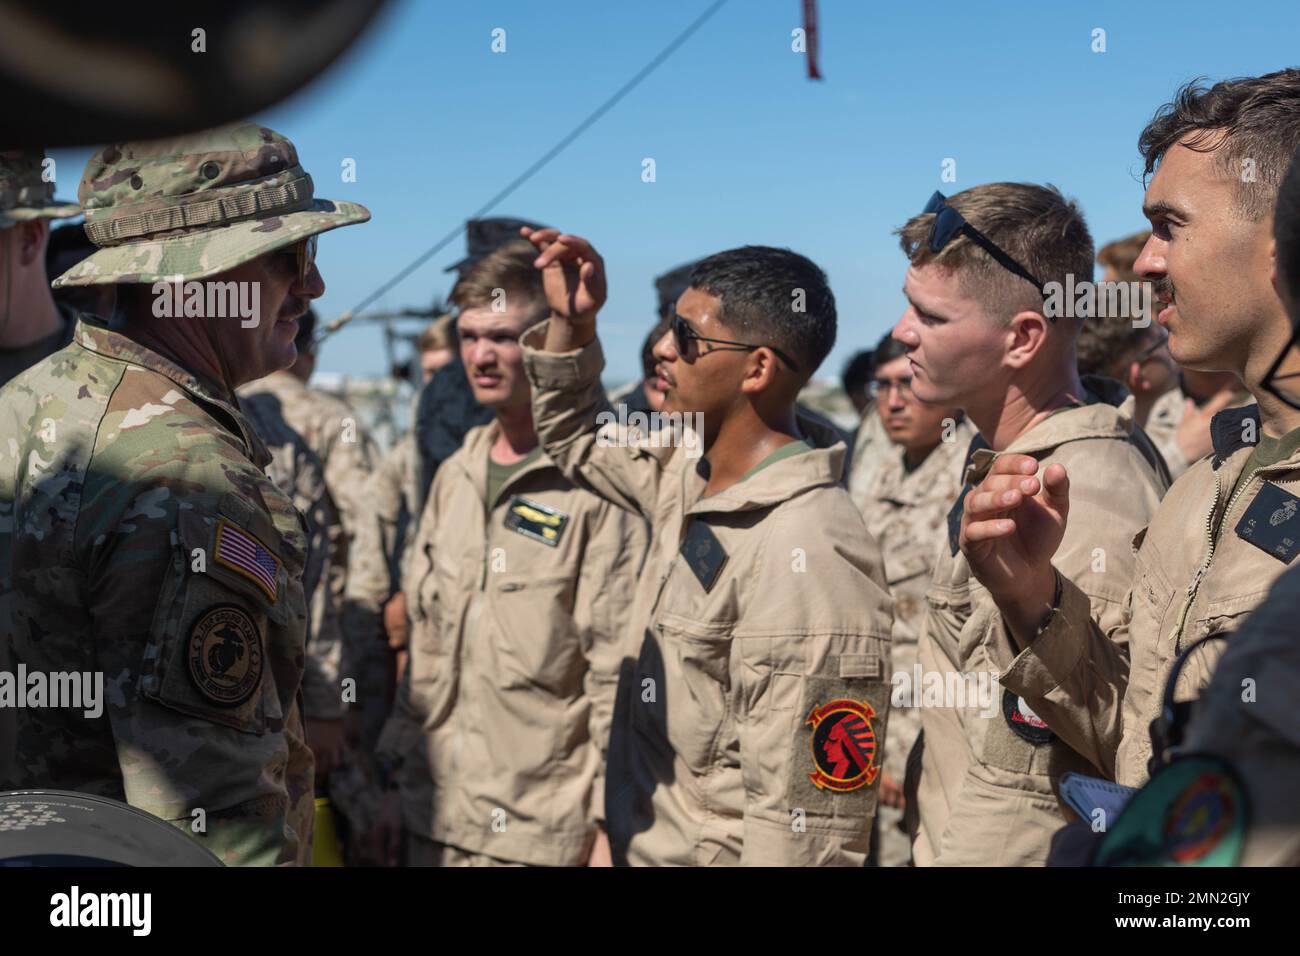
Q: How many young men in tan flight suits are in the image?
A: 4